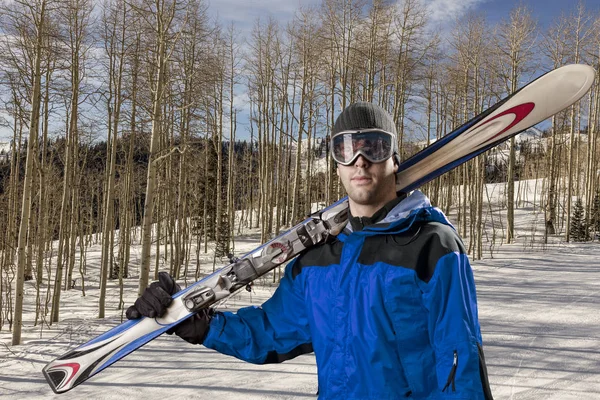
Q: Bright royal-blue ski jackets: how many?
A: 1